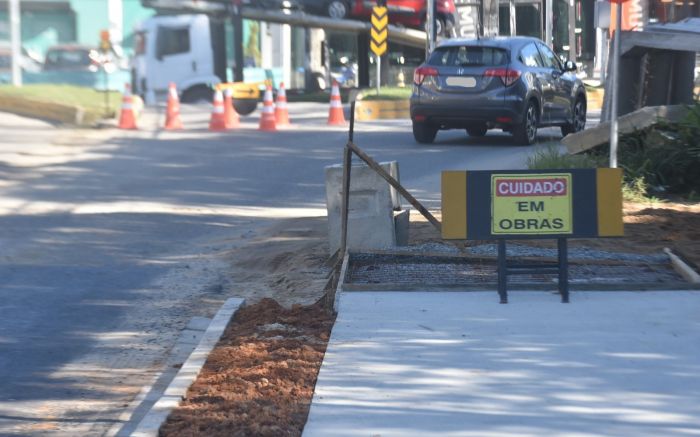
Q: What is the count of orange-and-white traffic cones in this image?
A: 7